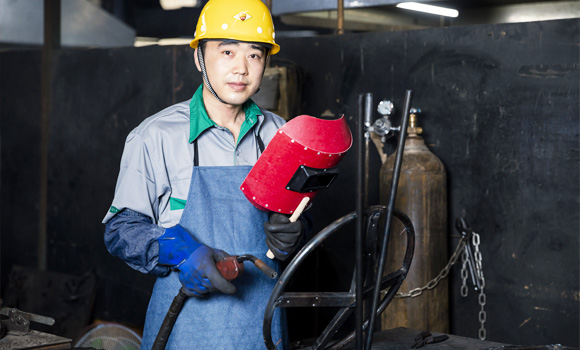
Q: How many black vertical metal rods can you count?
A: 2